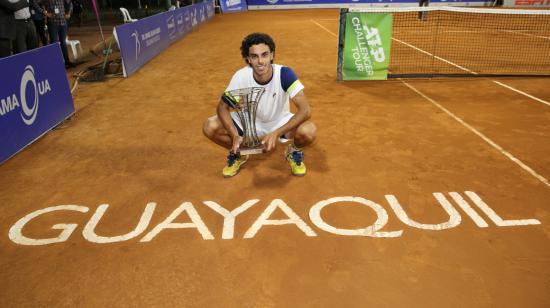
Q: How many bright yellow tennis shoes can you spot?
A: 2